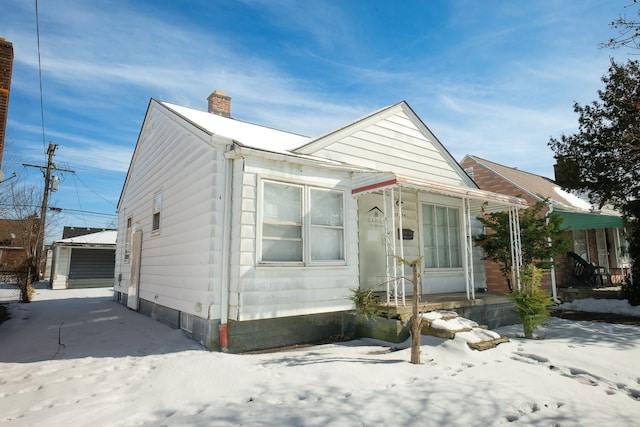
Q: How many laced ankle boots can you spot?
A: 0